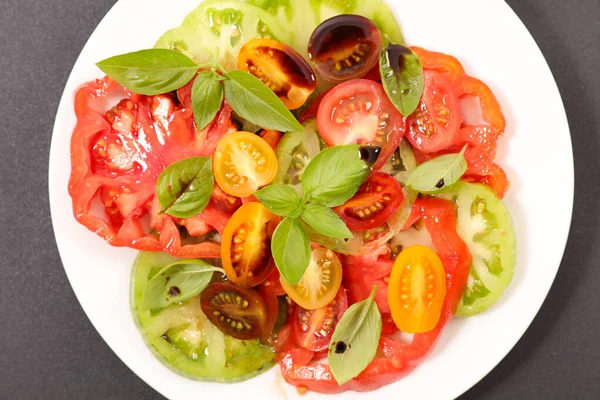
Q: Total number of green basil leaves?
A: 12